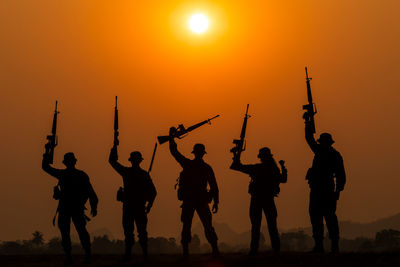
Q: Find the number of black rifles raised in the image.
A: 5